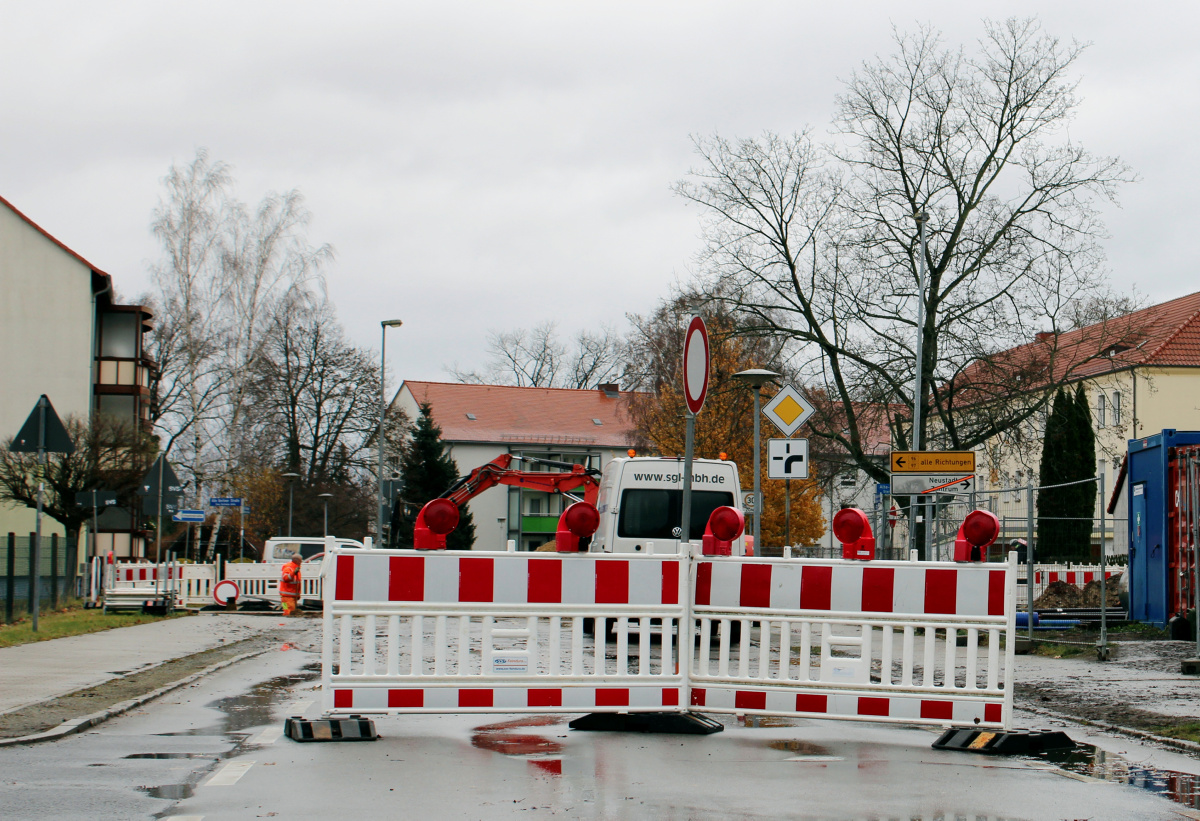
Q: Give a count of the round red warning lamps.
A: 5